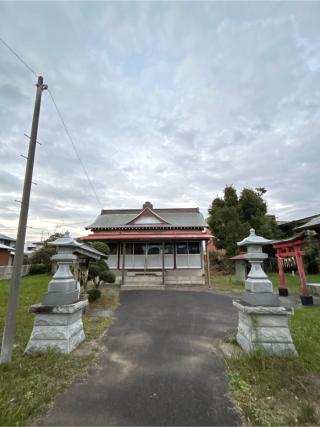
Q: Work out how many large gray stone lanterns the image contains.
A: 2